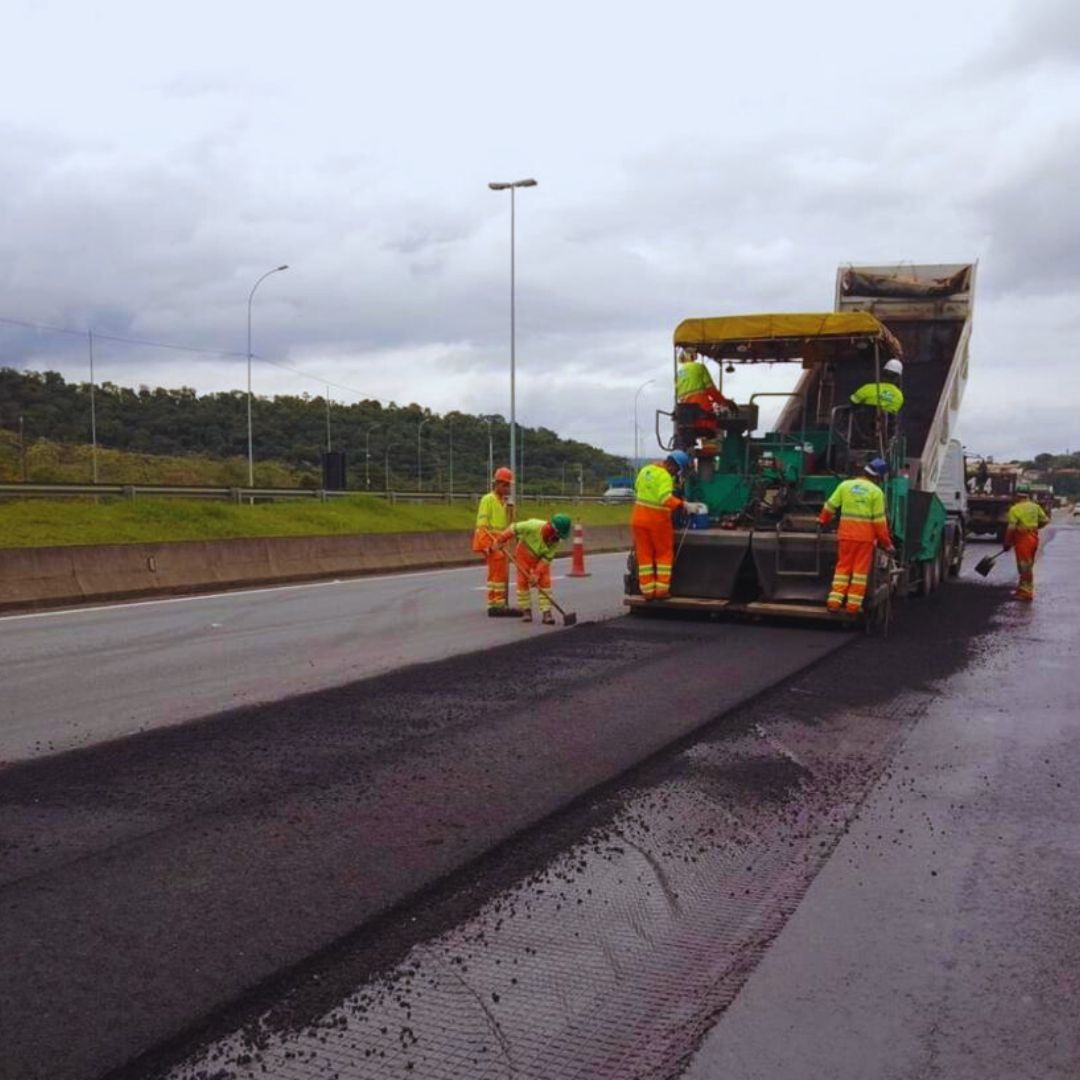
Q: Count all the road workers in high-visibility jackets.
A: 7